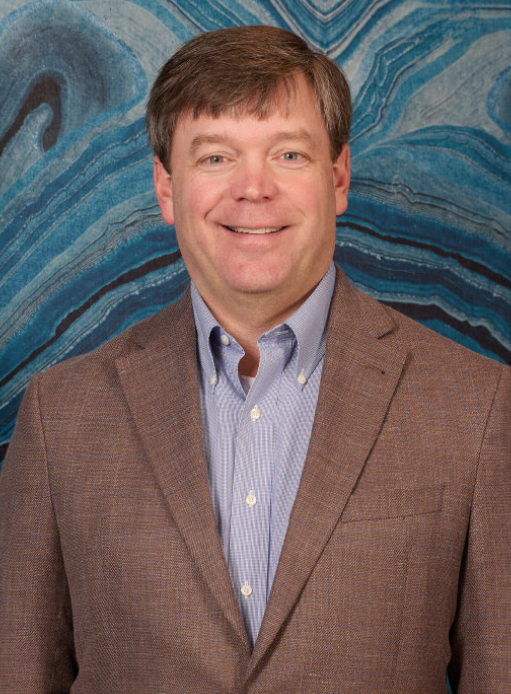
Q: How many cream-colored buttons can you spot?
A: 6